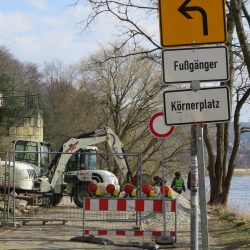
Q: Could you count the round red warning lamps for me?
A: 5